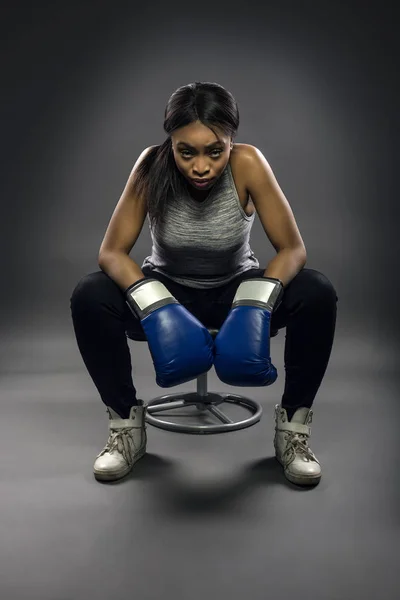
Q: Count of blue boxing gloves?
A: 2